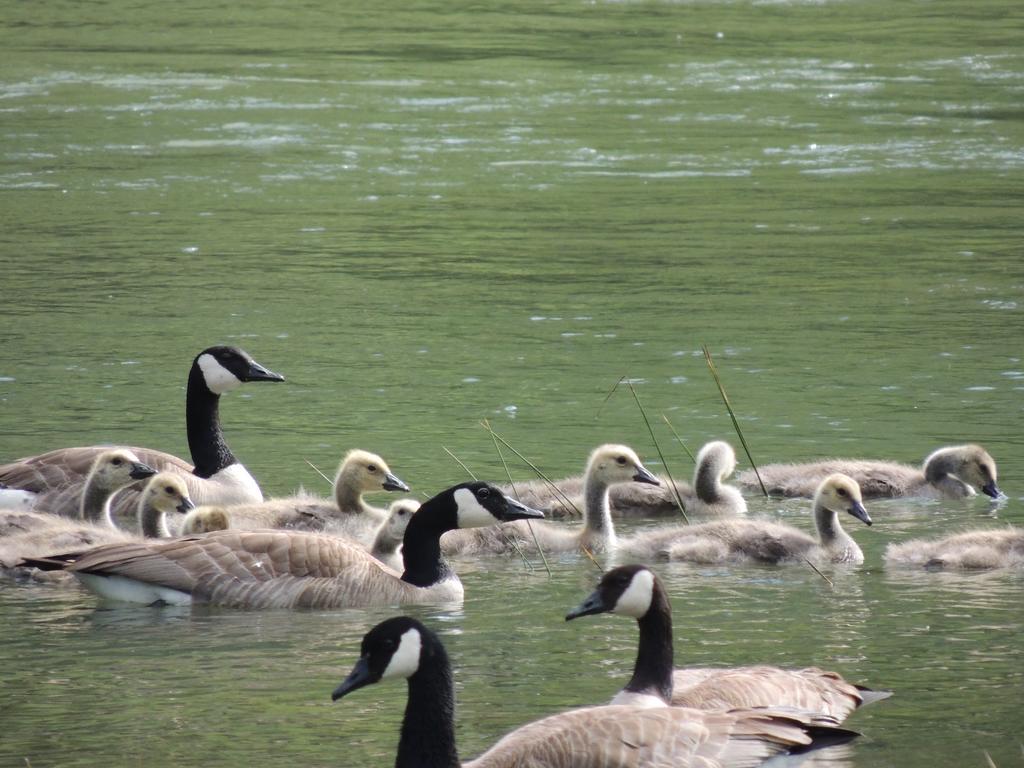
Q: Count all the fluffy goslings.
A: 10